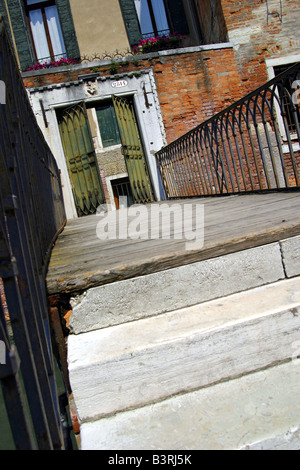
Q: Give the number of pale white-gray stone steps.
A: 3